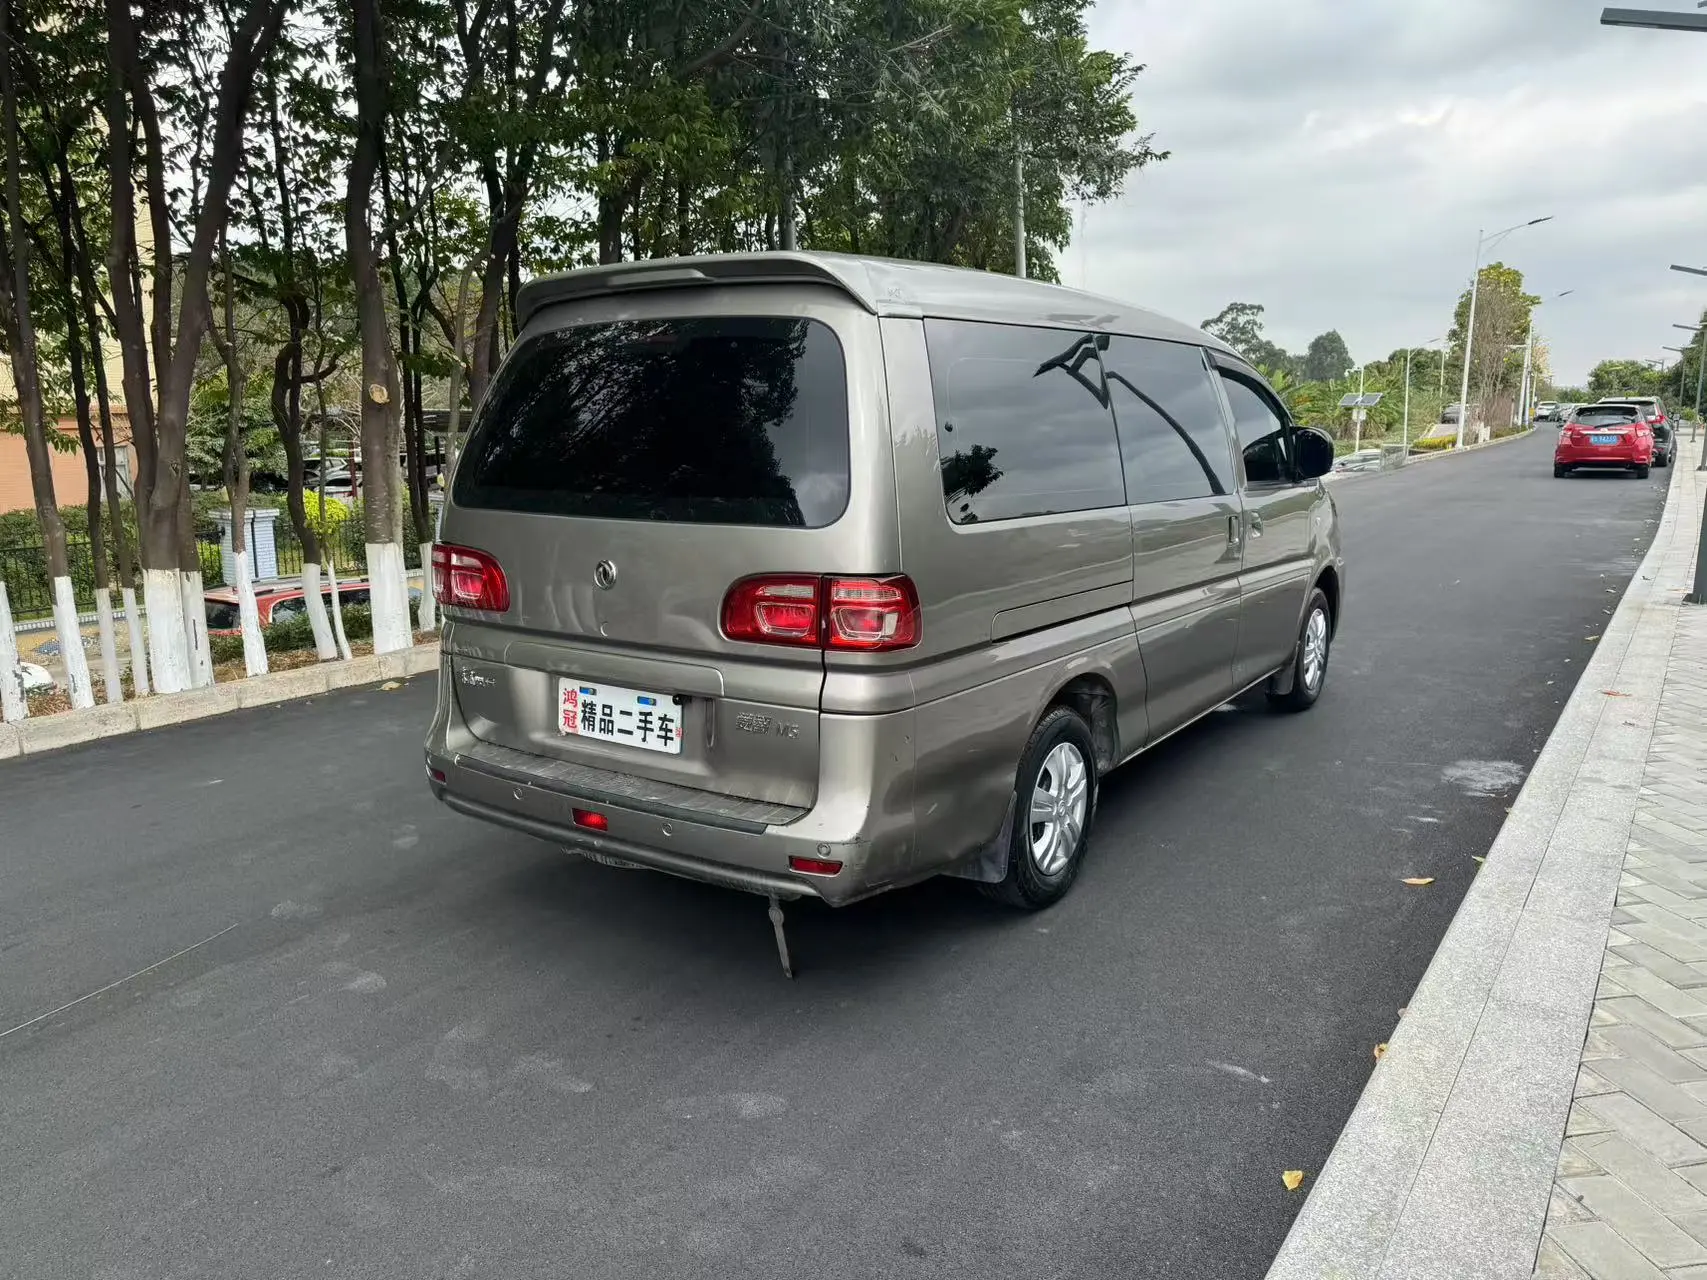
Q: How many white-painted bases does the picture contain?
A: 11